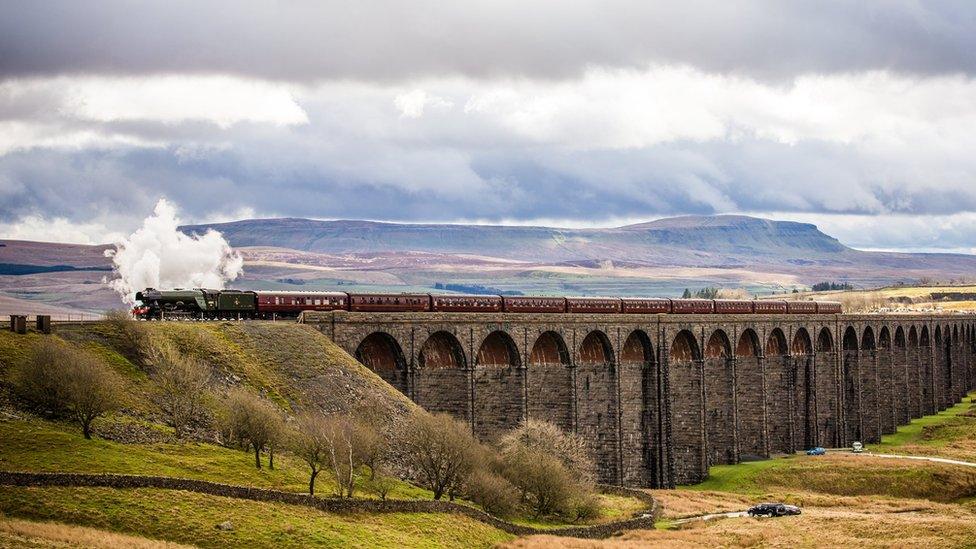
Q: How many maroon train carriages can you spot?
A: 11